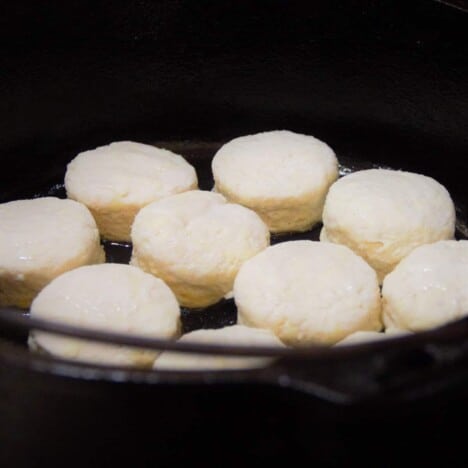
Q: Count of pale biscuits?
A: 10